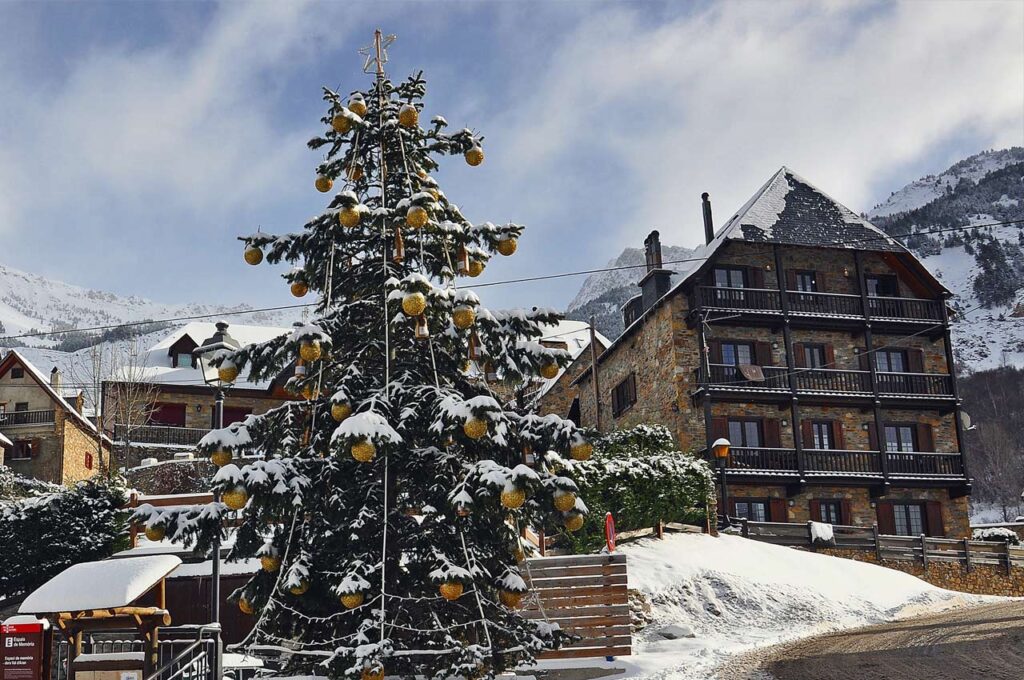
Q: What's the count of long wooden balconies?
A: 3